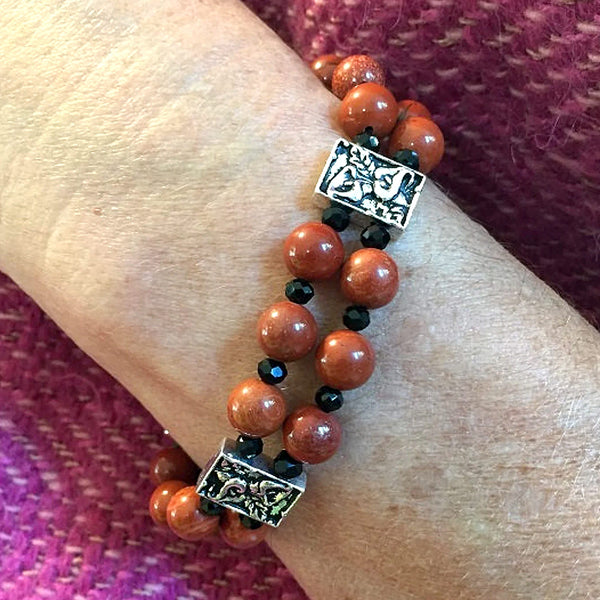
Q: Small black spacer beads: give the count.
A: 12